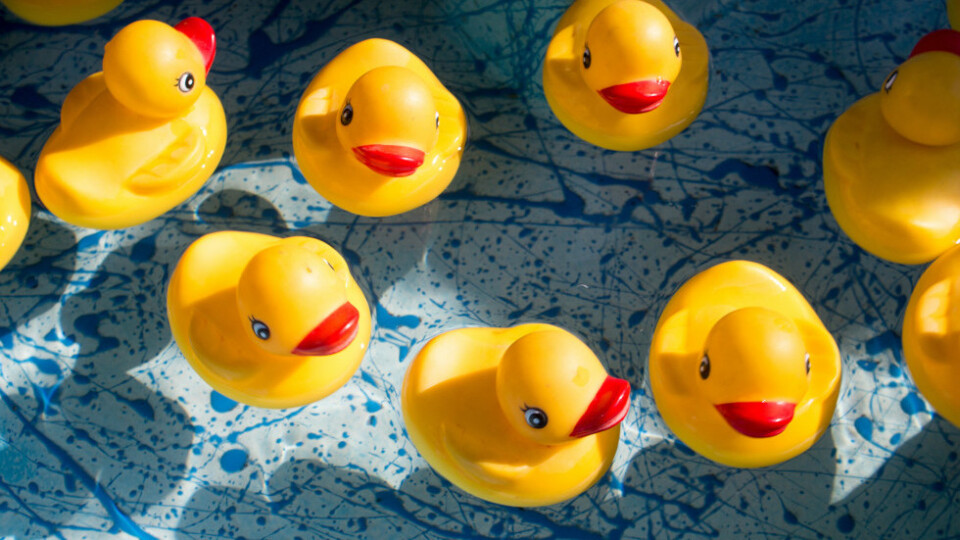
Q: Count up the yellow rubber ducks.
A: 11